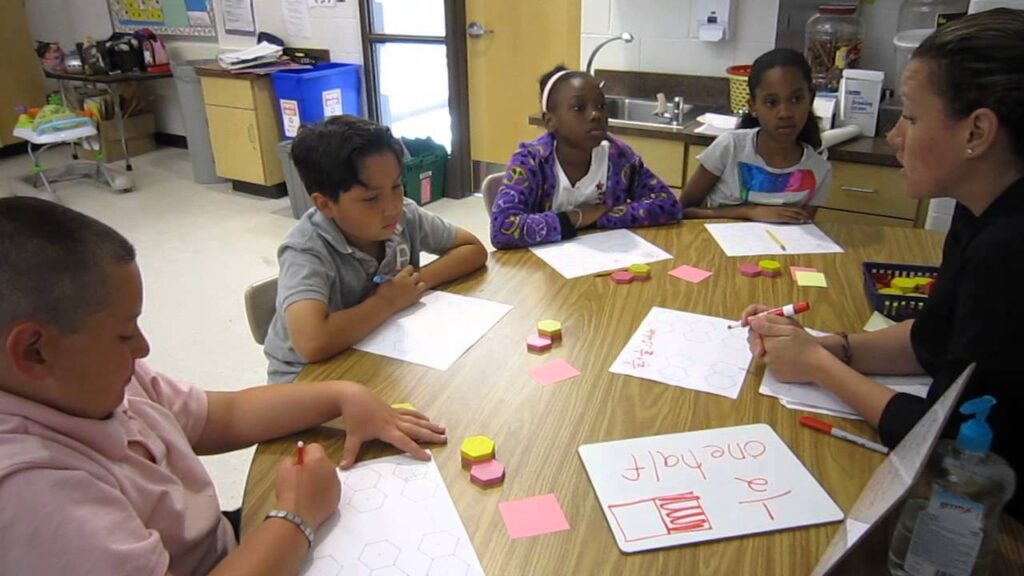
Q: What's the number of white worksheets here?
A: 5